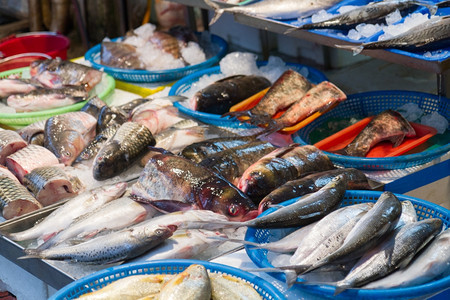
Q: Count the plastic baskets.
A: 6